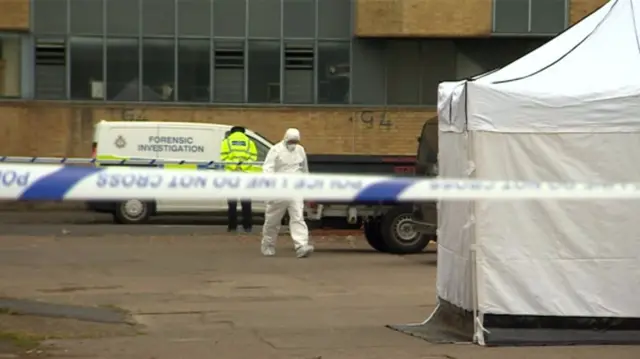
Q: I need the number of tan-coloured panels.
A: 3